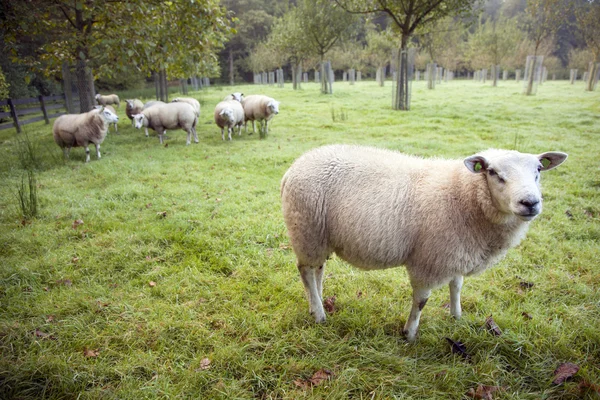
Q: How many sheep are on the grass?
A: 11